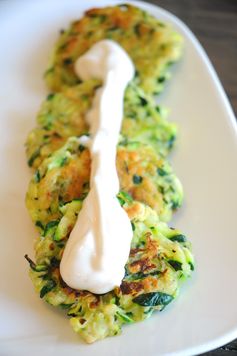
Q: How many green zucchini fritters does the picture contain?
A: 4